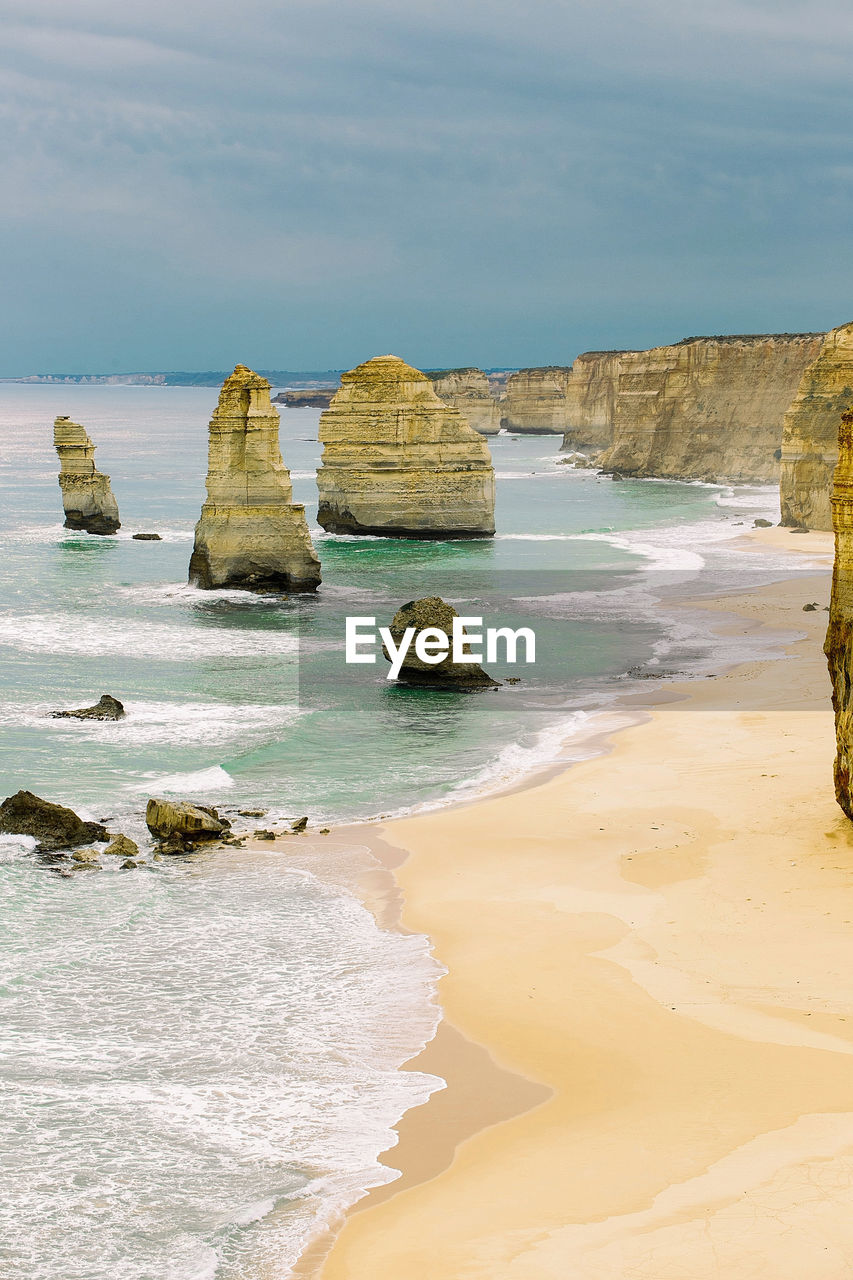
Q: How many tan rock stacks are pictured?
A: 3